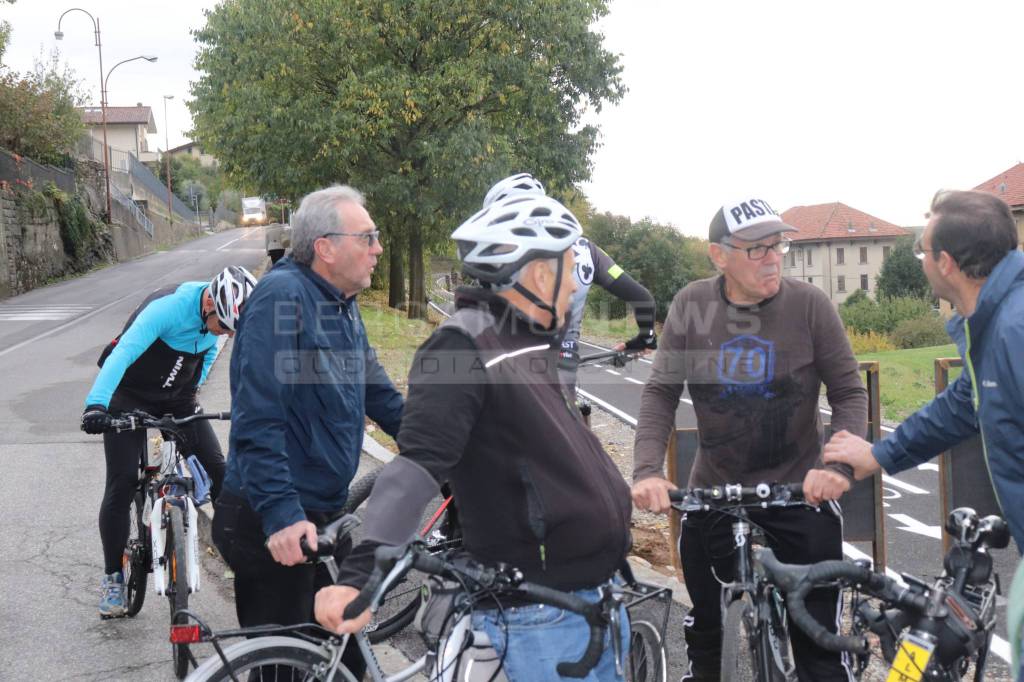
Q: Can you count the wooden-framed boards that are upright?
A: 2